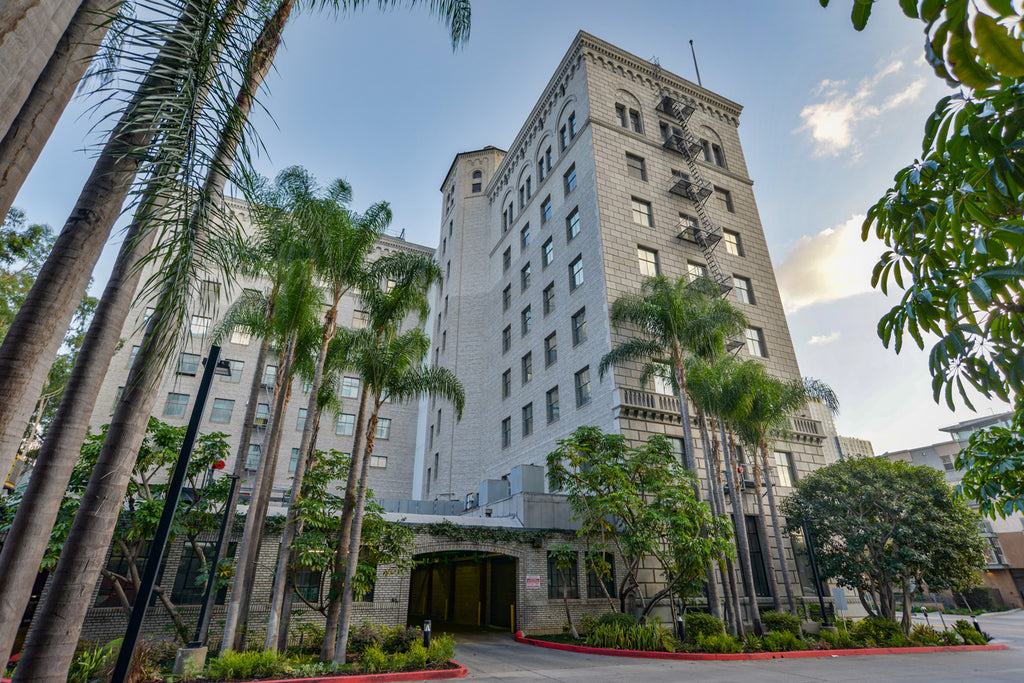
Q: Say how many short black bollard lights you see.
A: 3